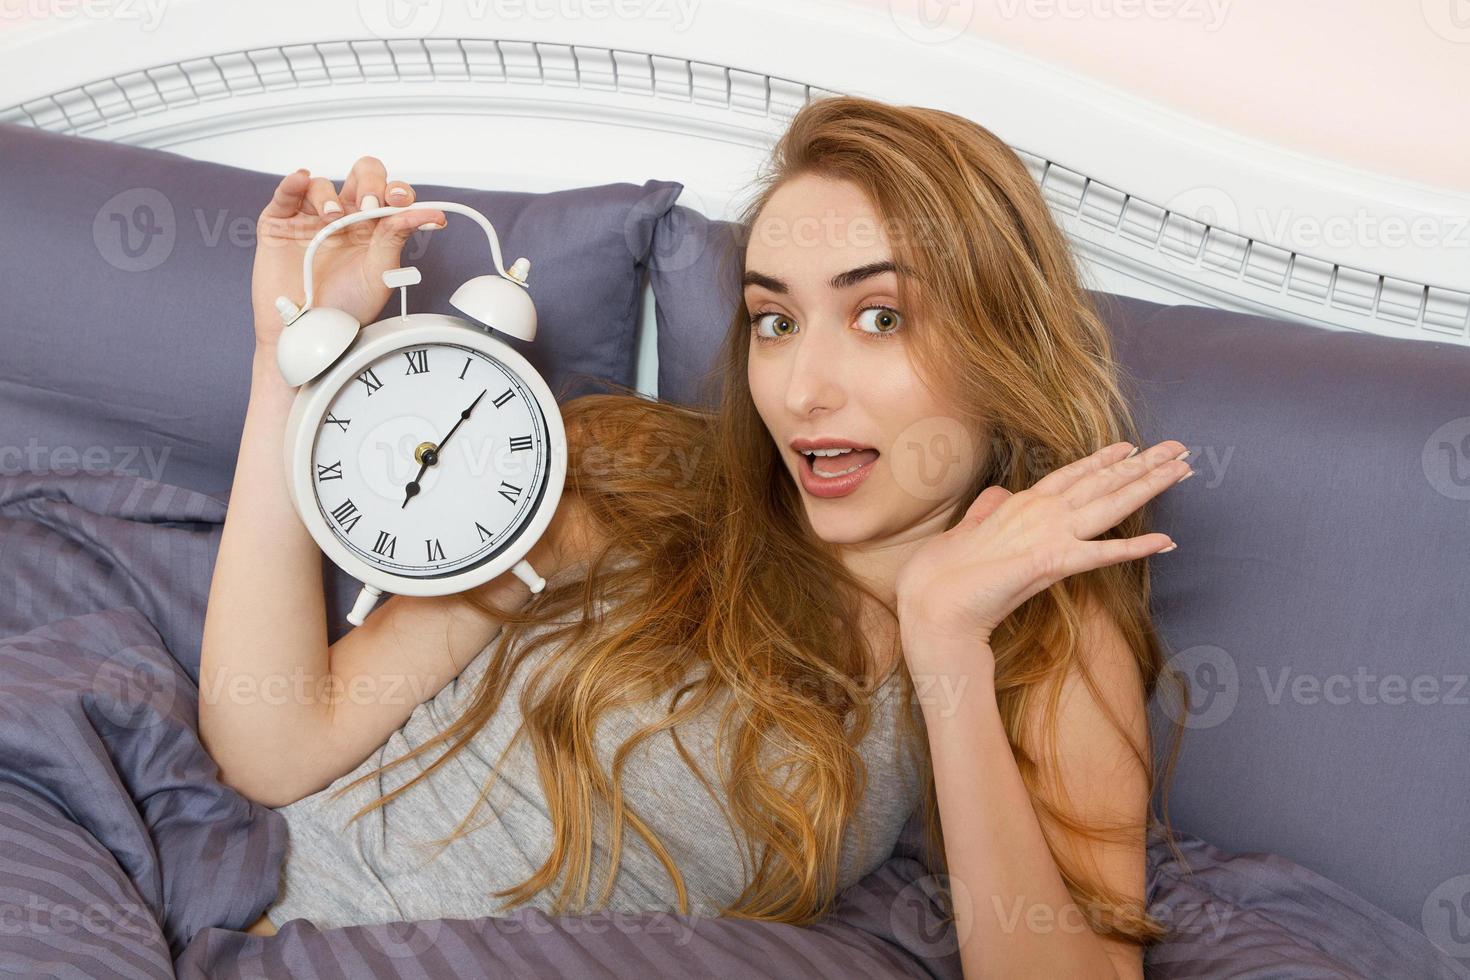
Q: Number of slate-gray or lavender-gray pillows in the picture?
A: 2